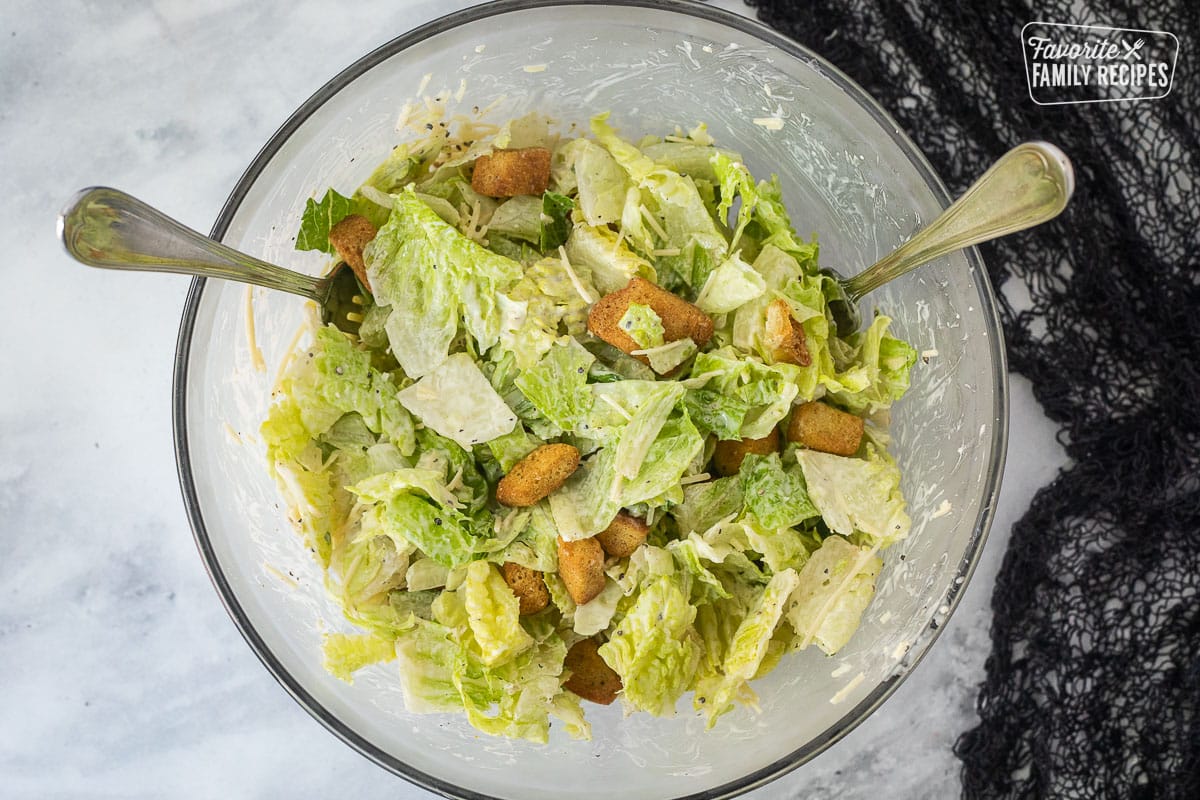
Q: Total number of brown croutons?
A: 11